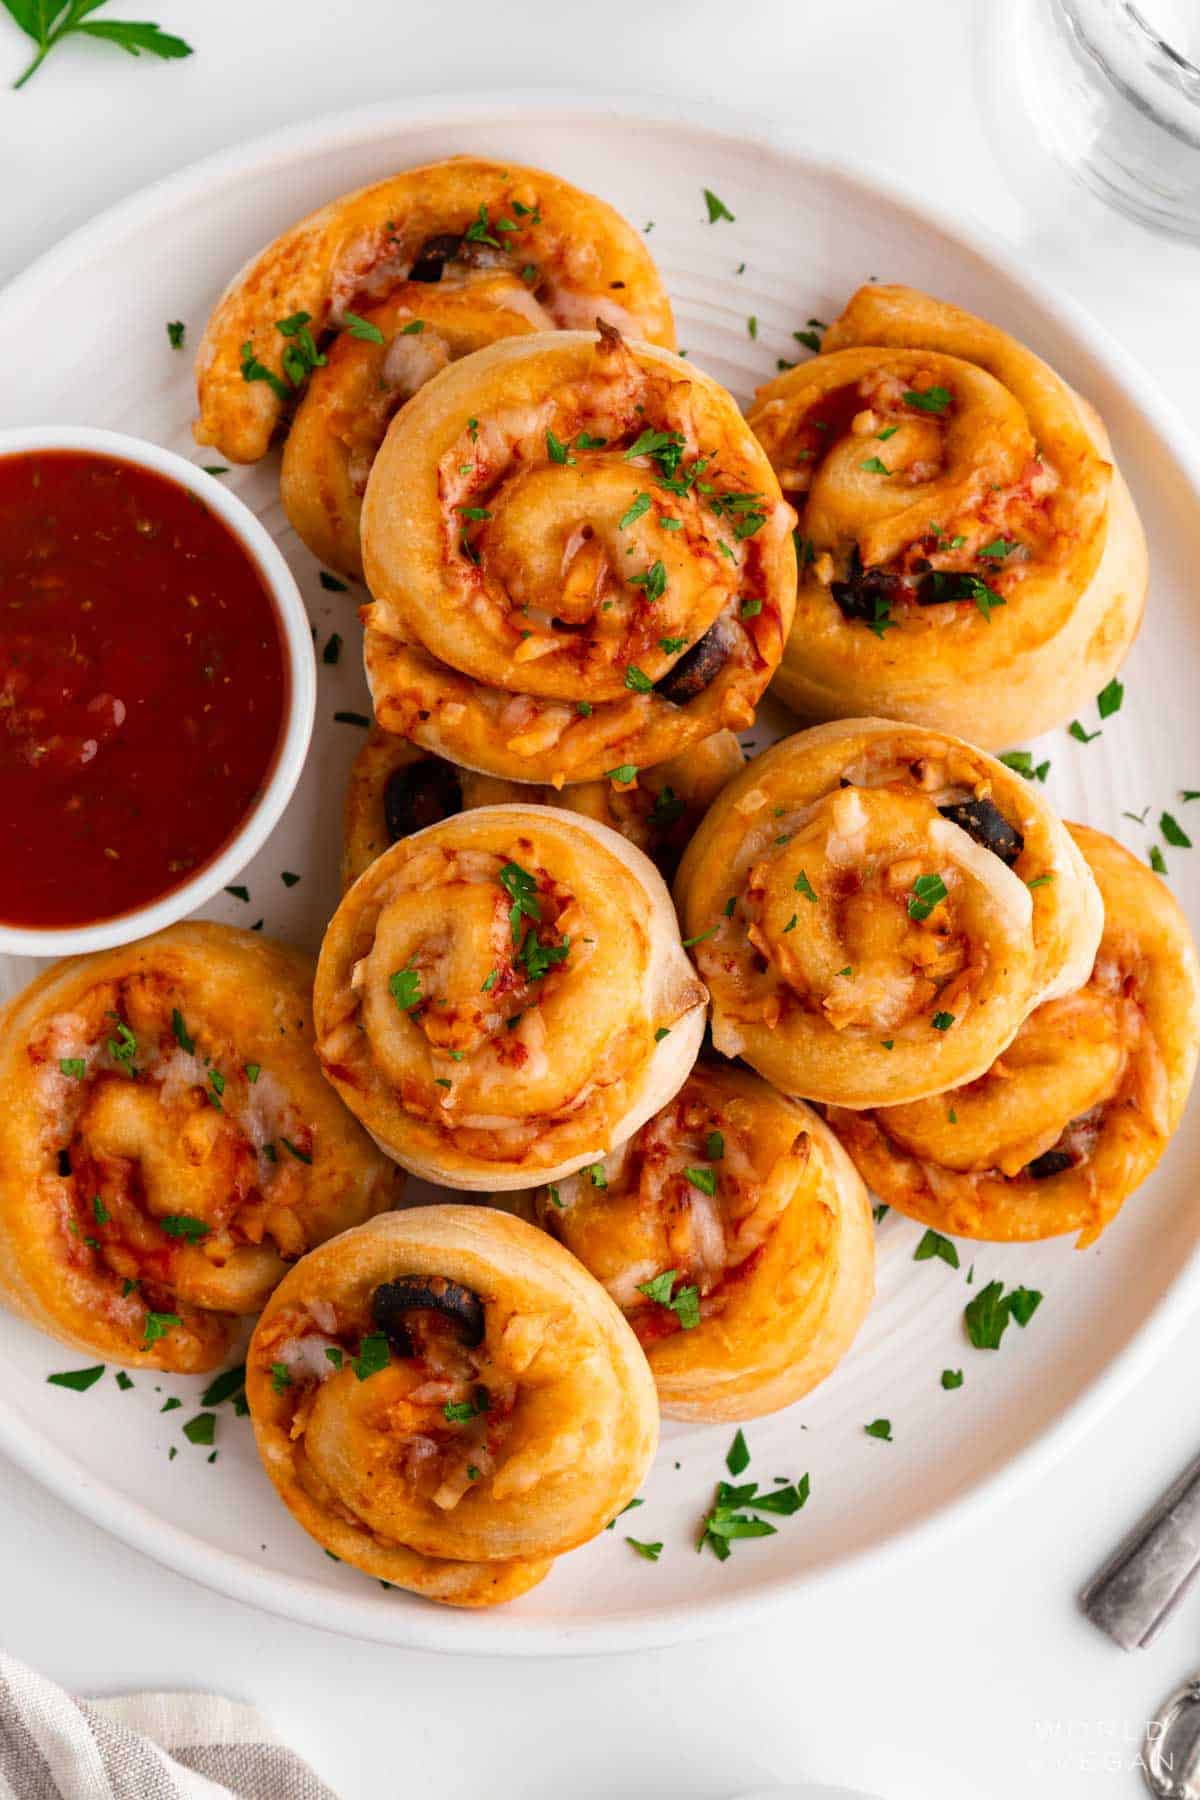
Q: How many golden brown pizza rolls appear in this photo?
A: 10